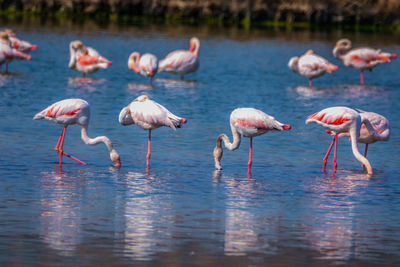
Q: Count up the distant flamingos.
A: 7